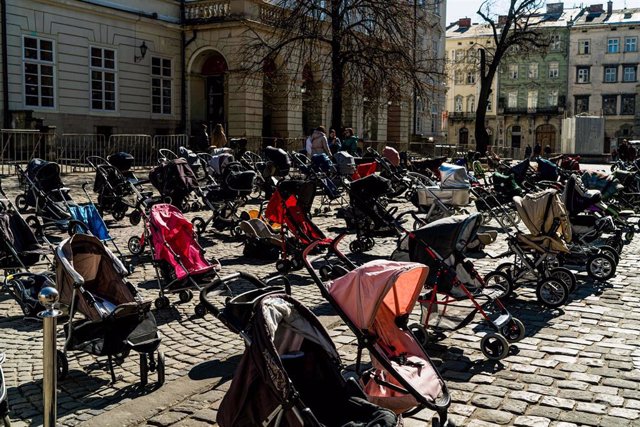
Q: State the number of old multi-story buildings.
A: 4